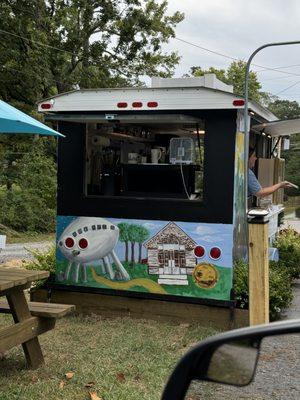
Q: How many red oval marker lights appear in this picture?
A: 5